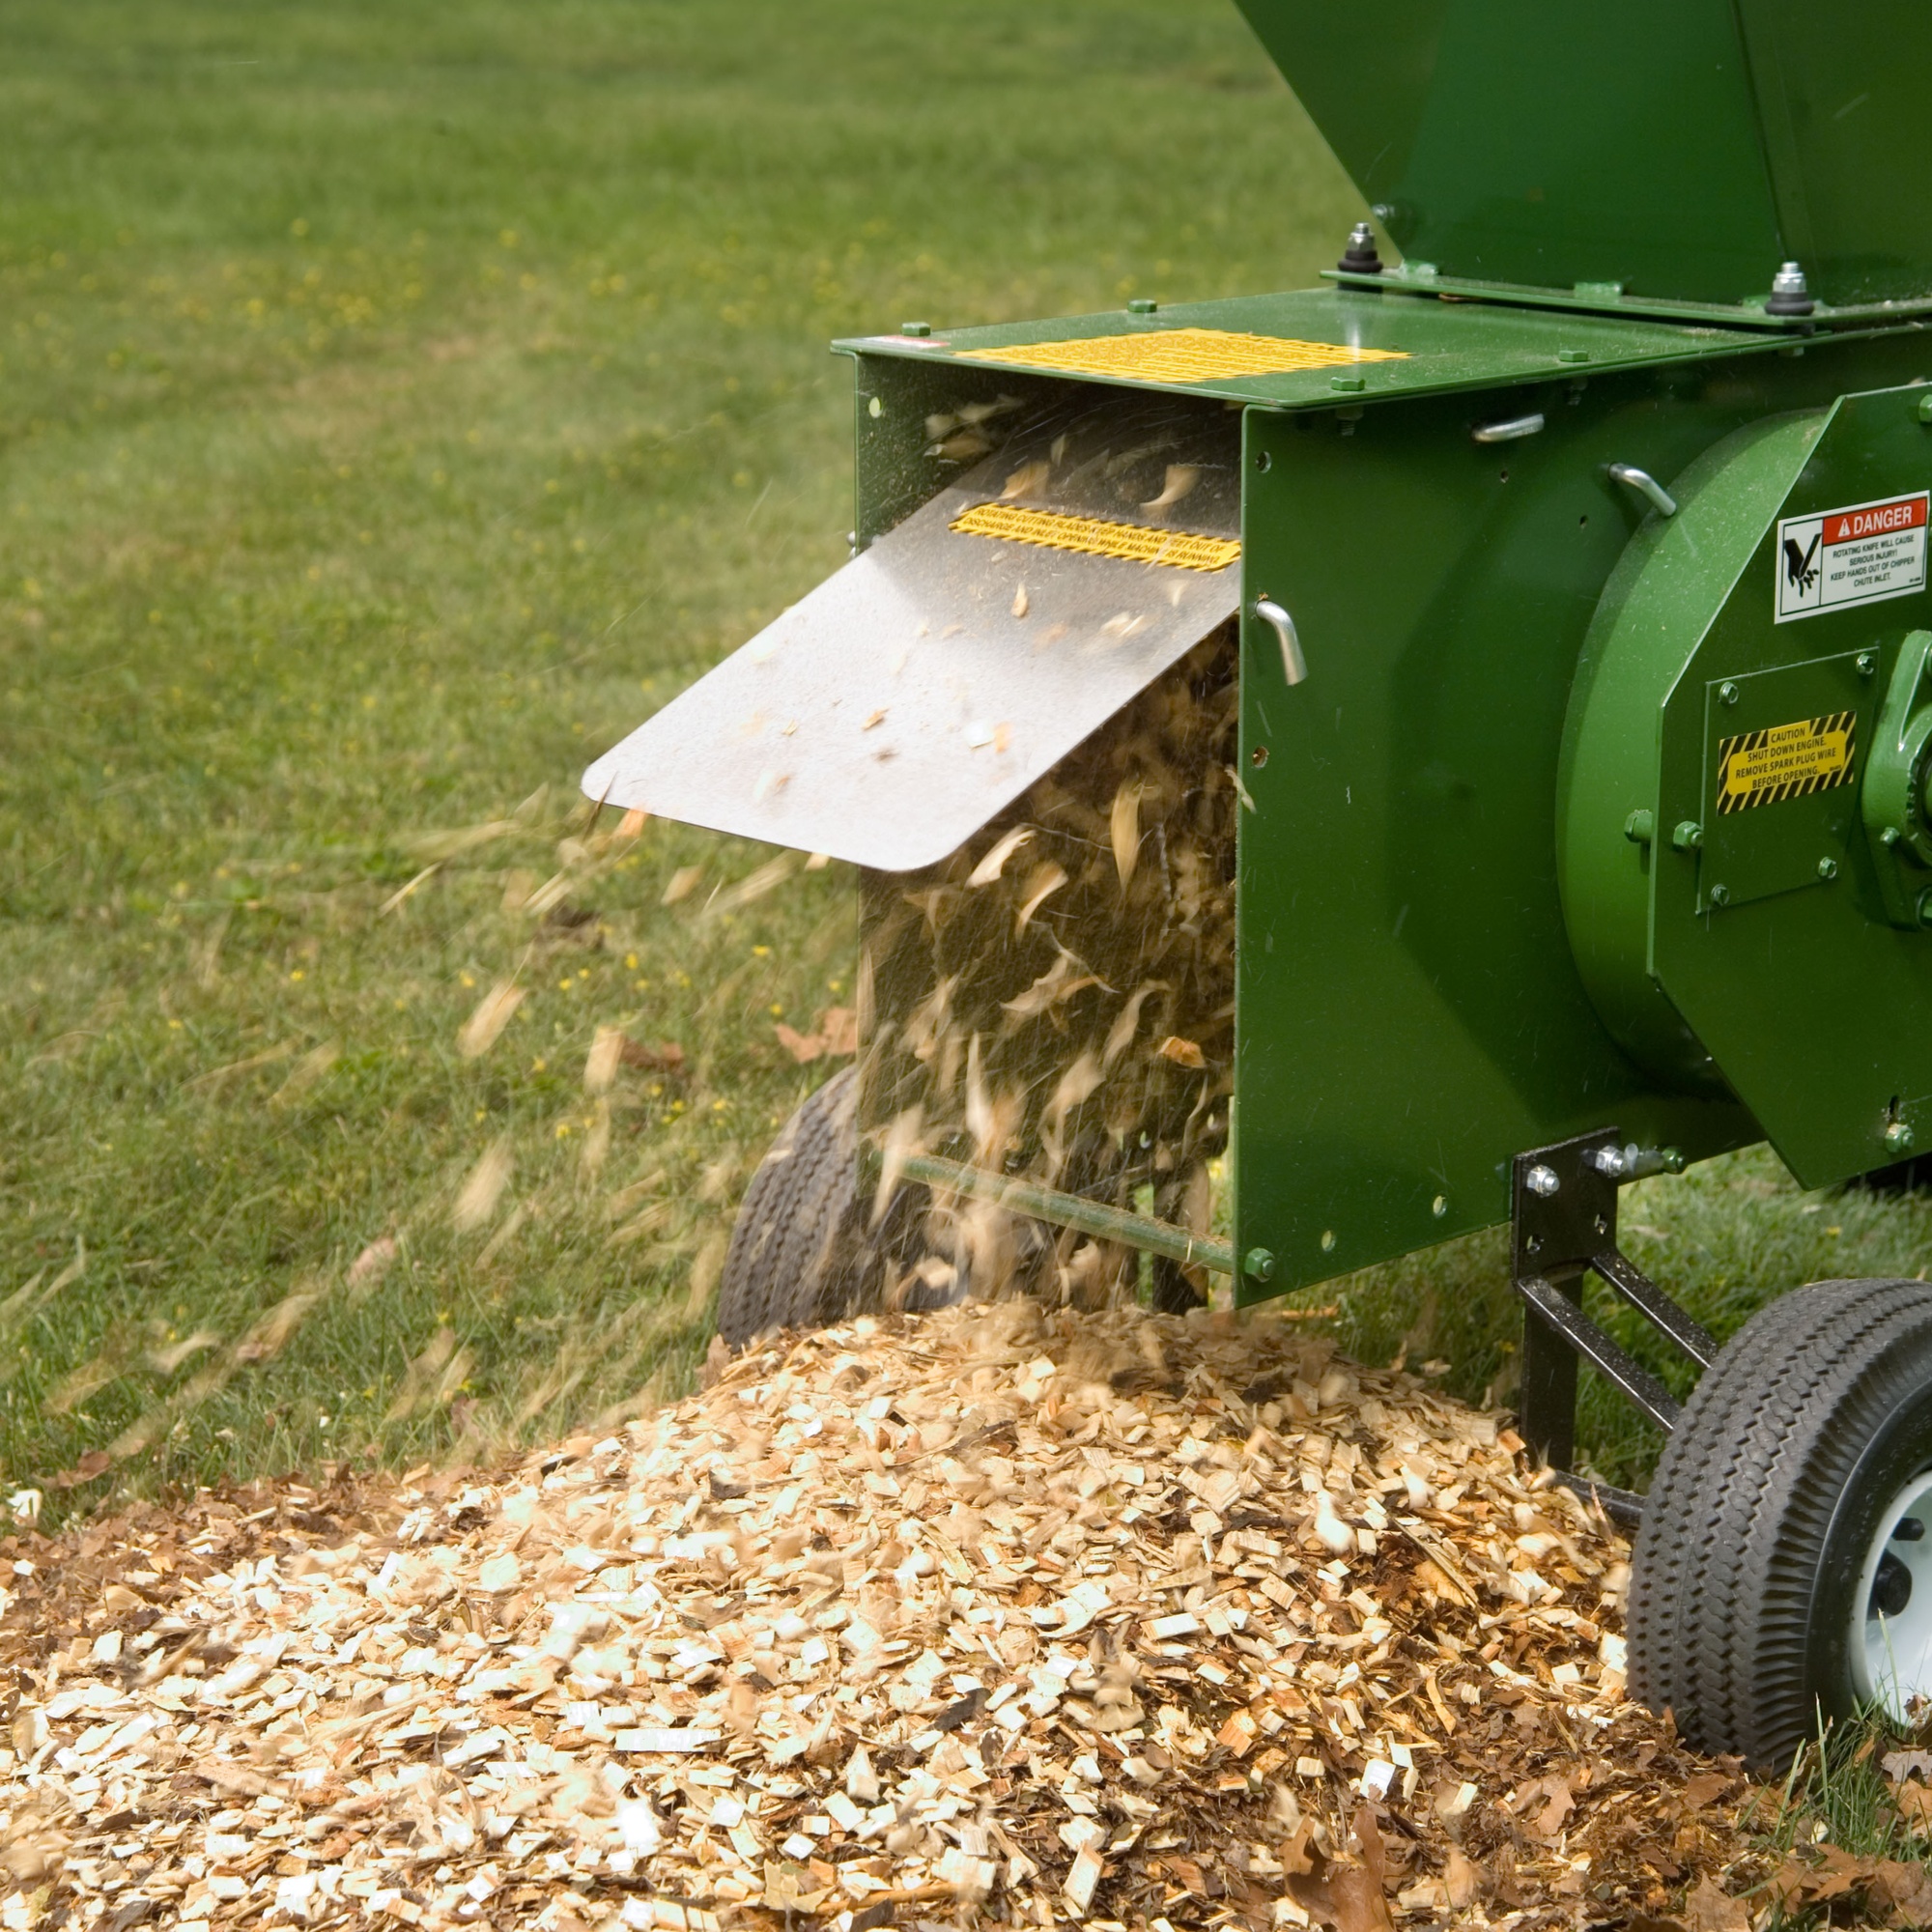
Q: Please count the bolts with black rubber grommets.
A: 2